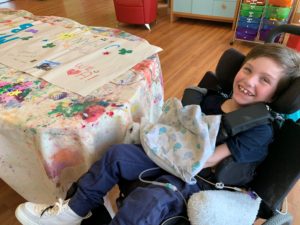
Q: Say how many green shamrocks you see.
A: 3